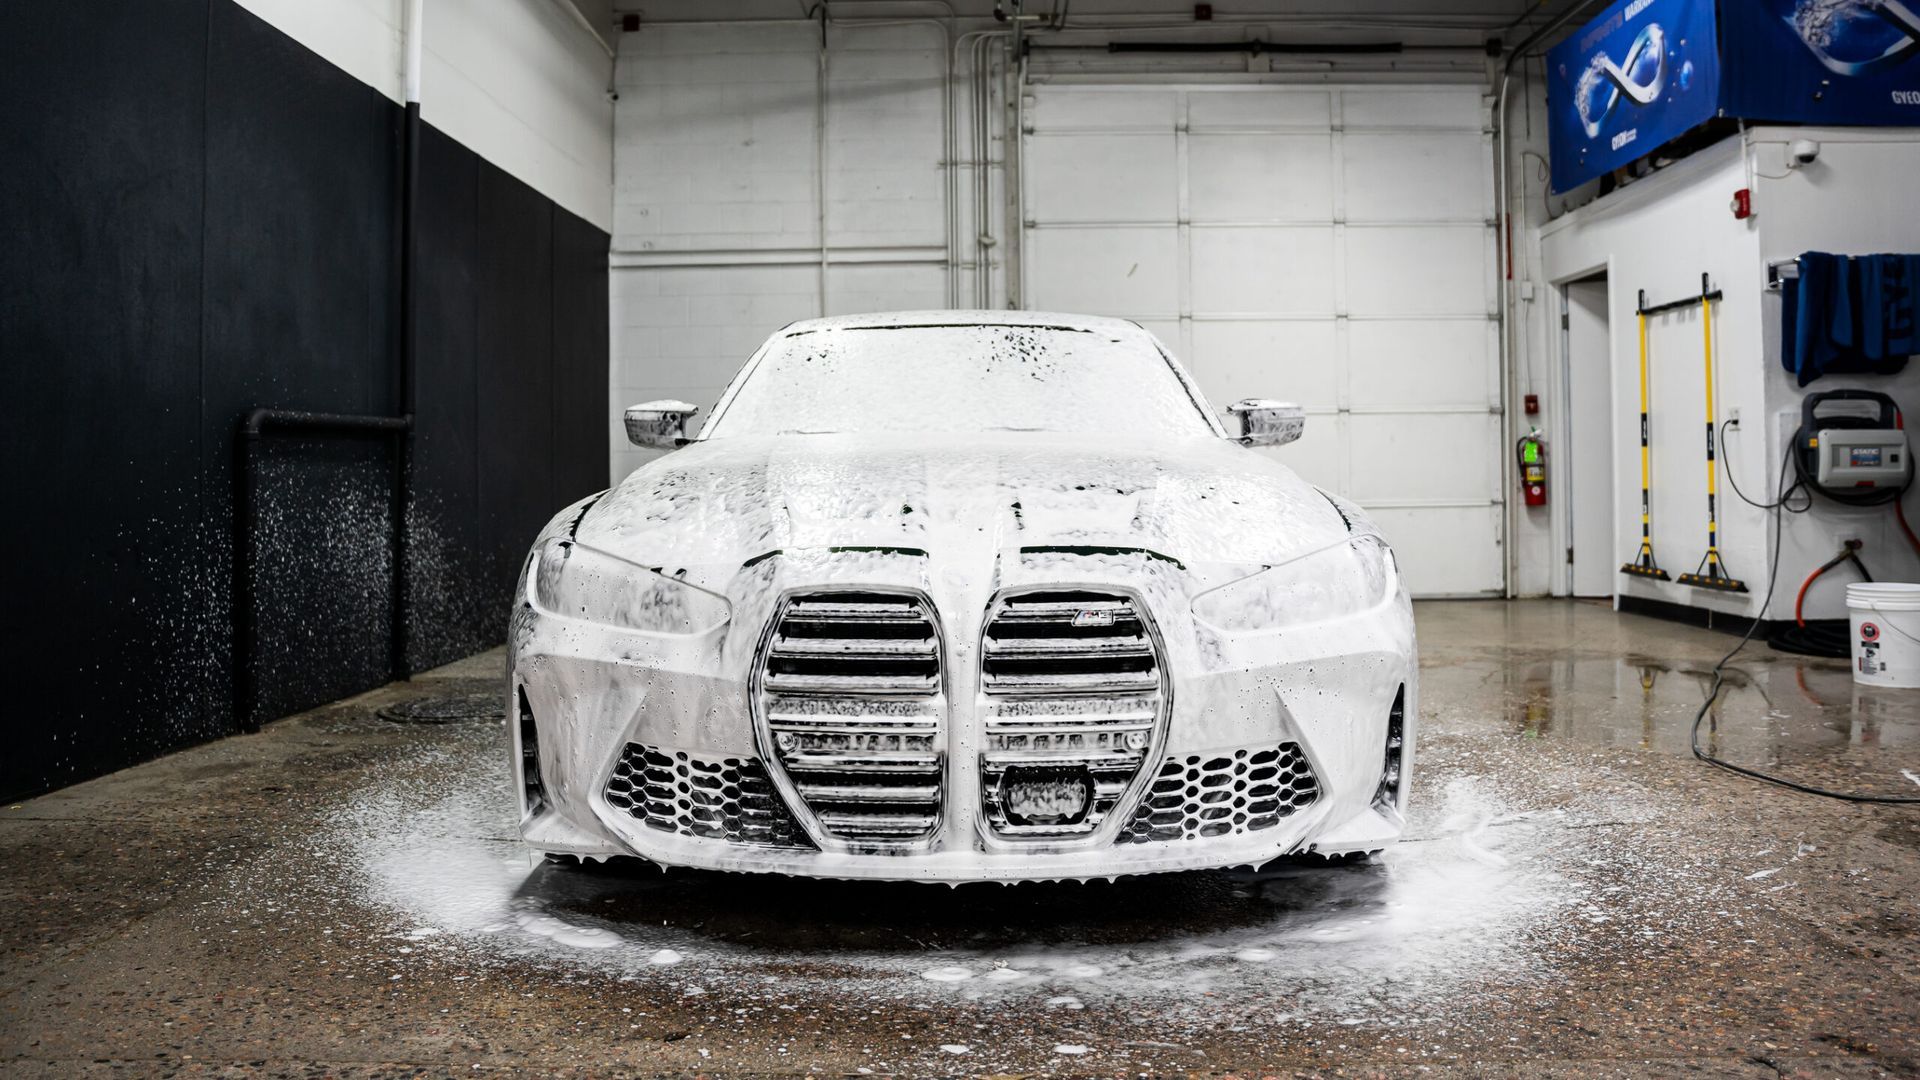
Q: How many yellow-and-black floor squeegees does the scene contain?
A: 2